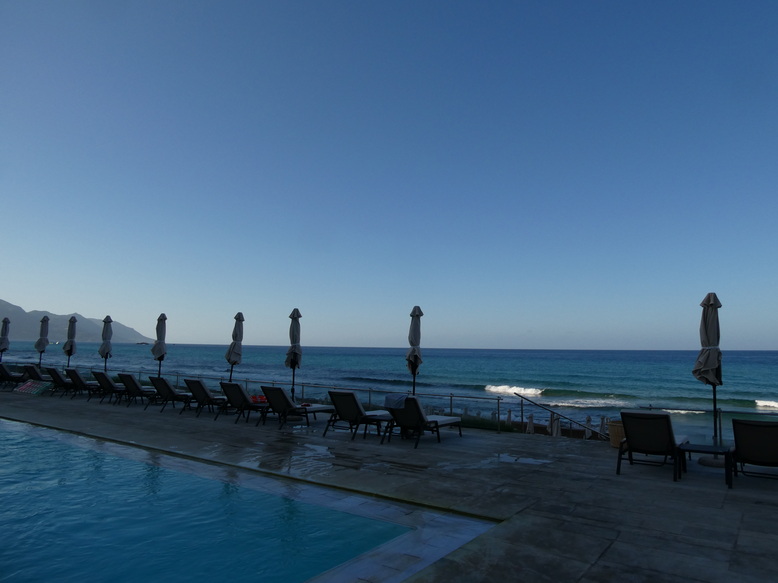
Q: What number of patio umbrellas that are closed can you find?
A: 9